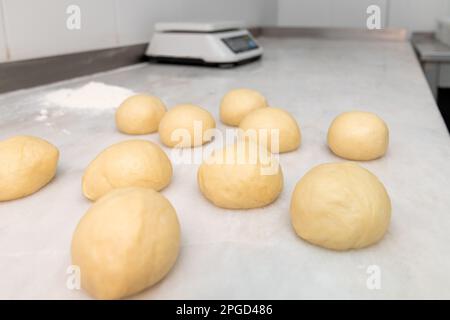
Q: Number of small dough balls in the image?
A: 10